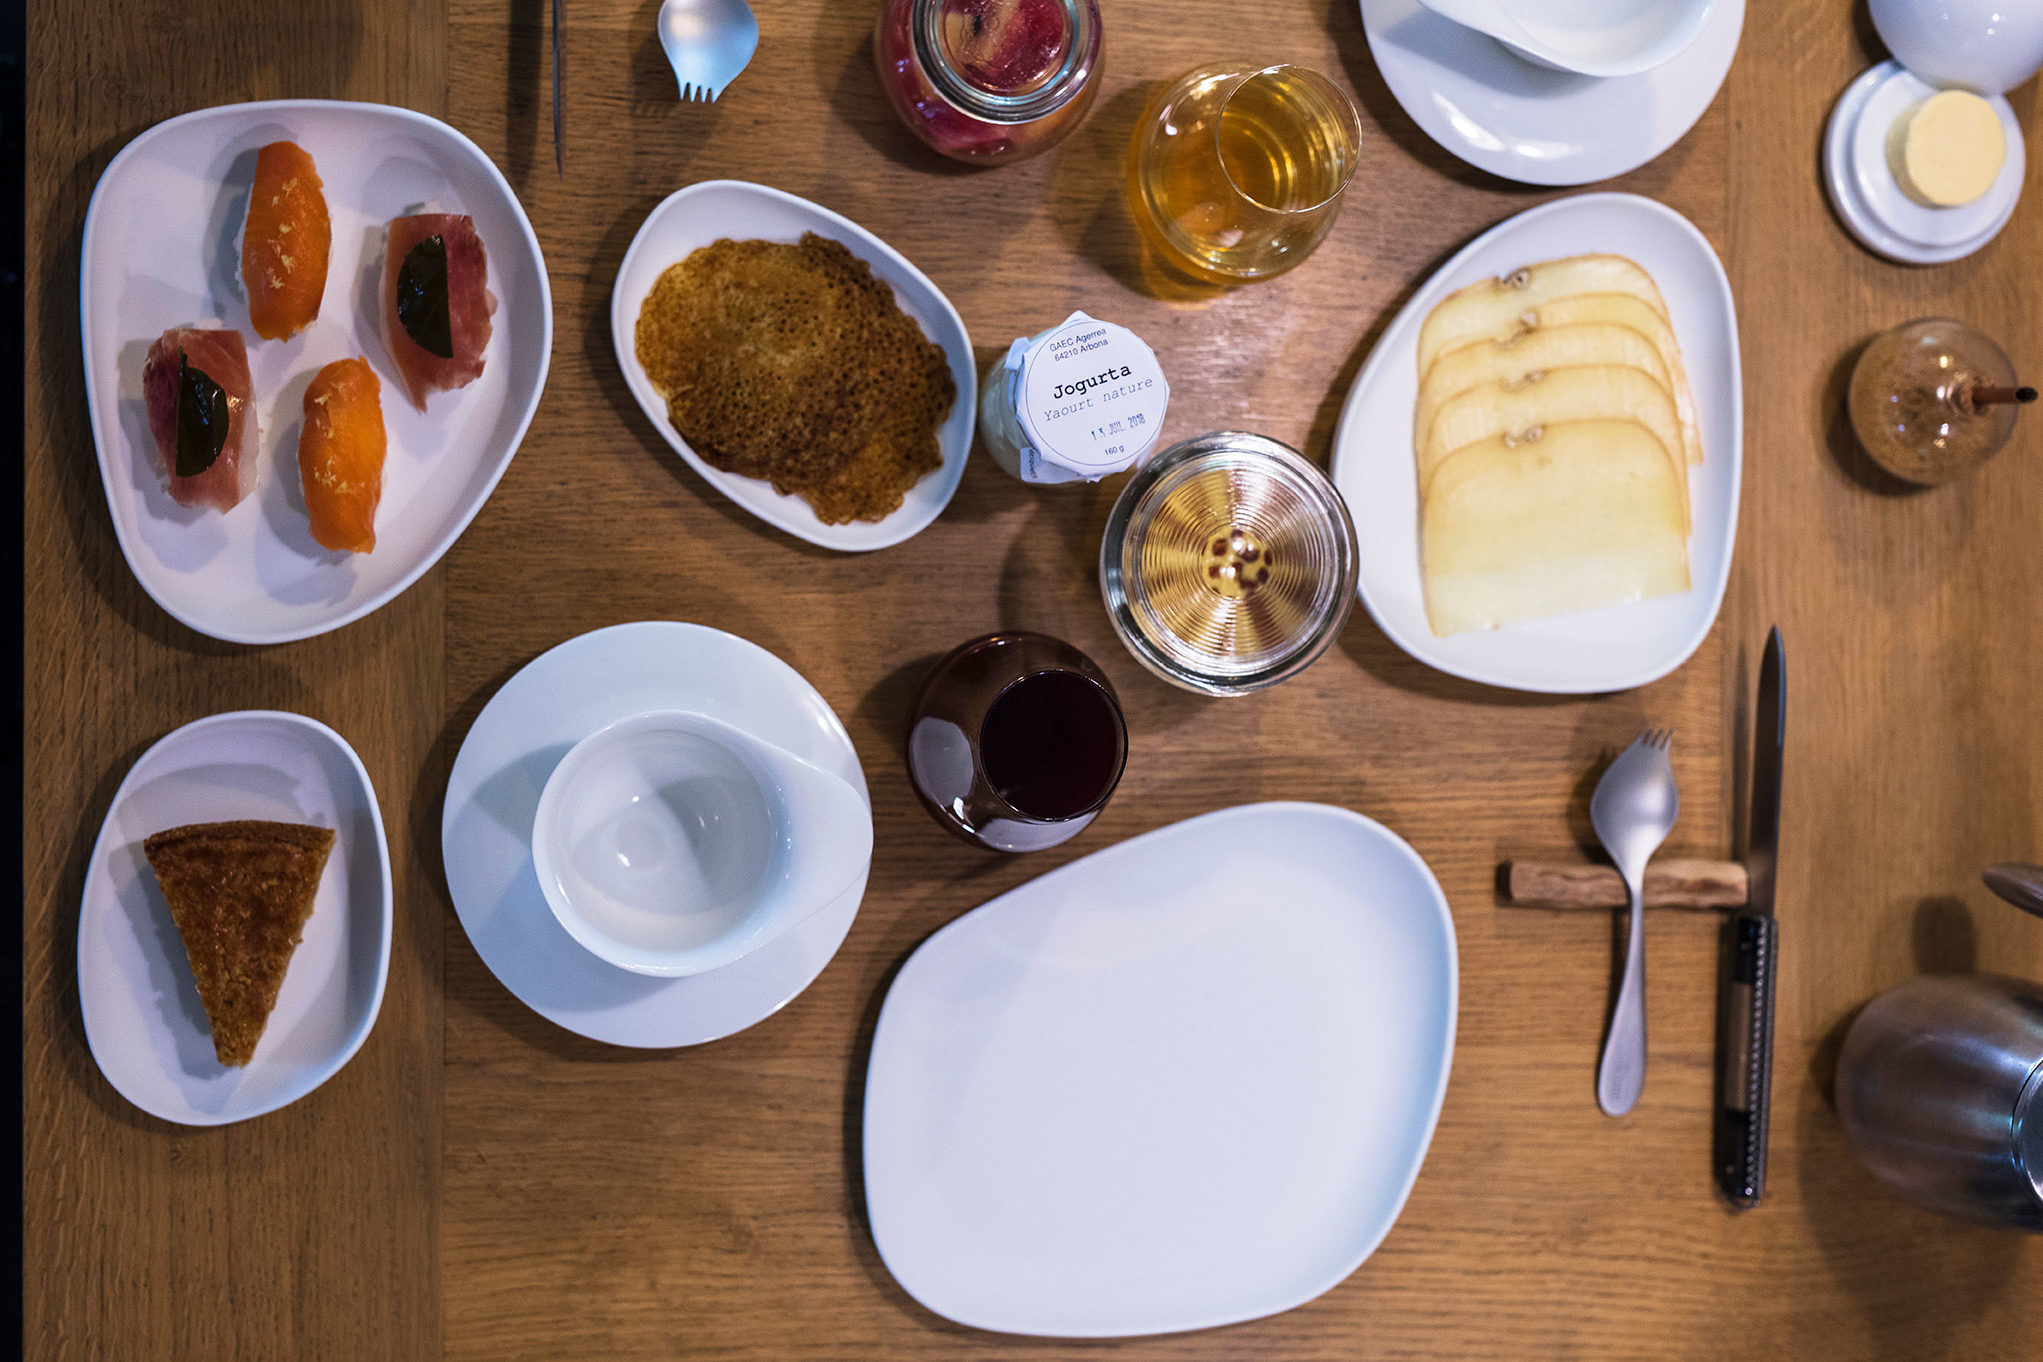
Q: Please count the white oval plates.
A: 5